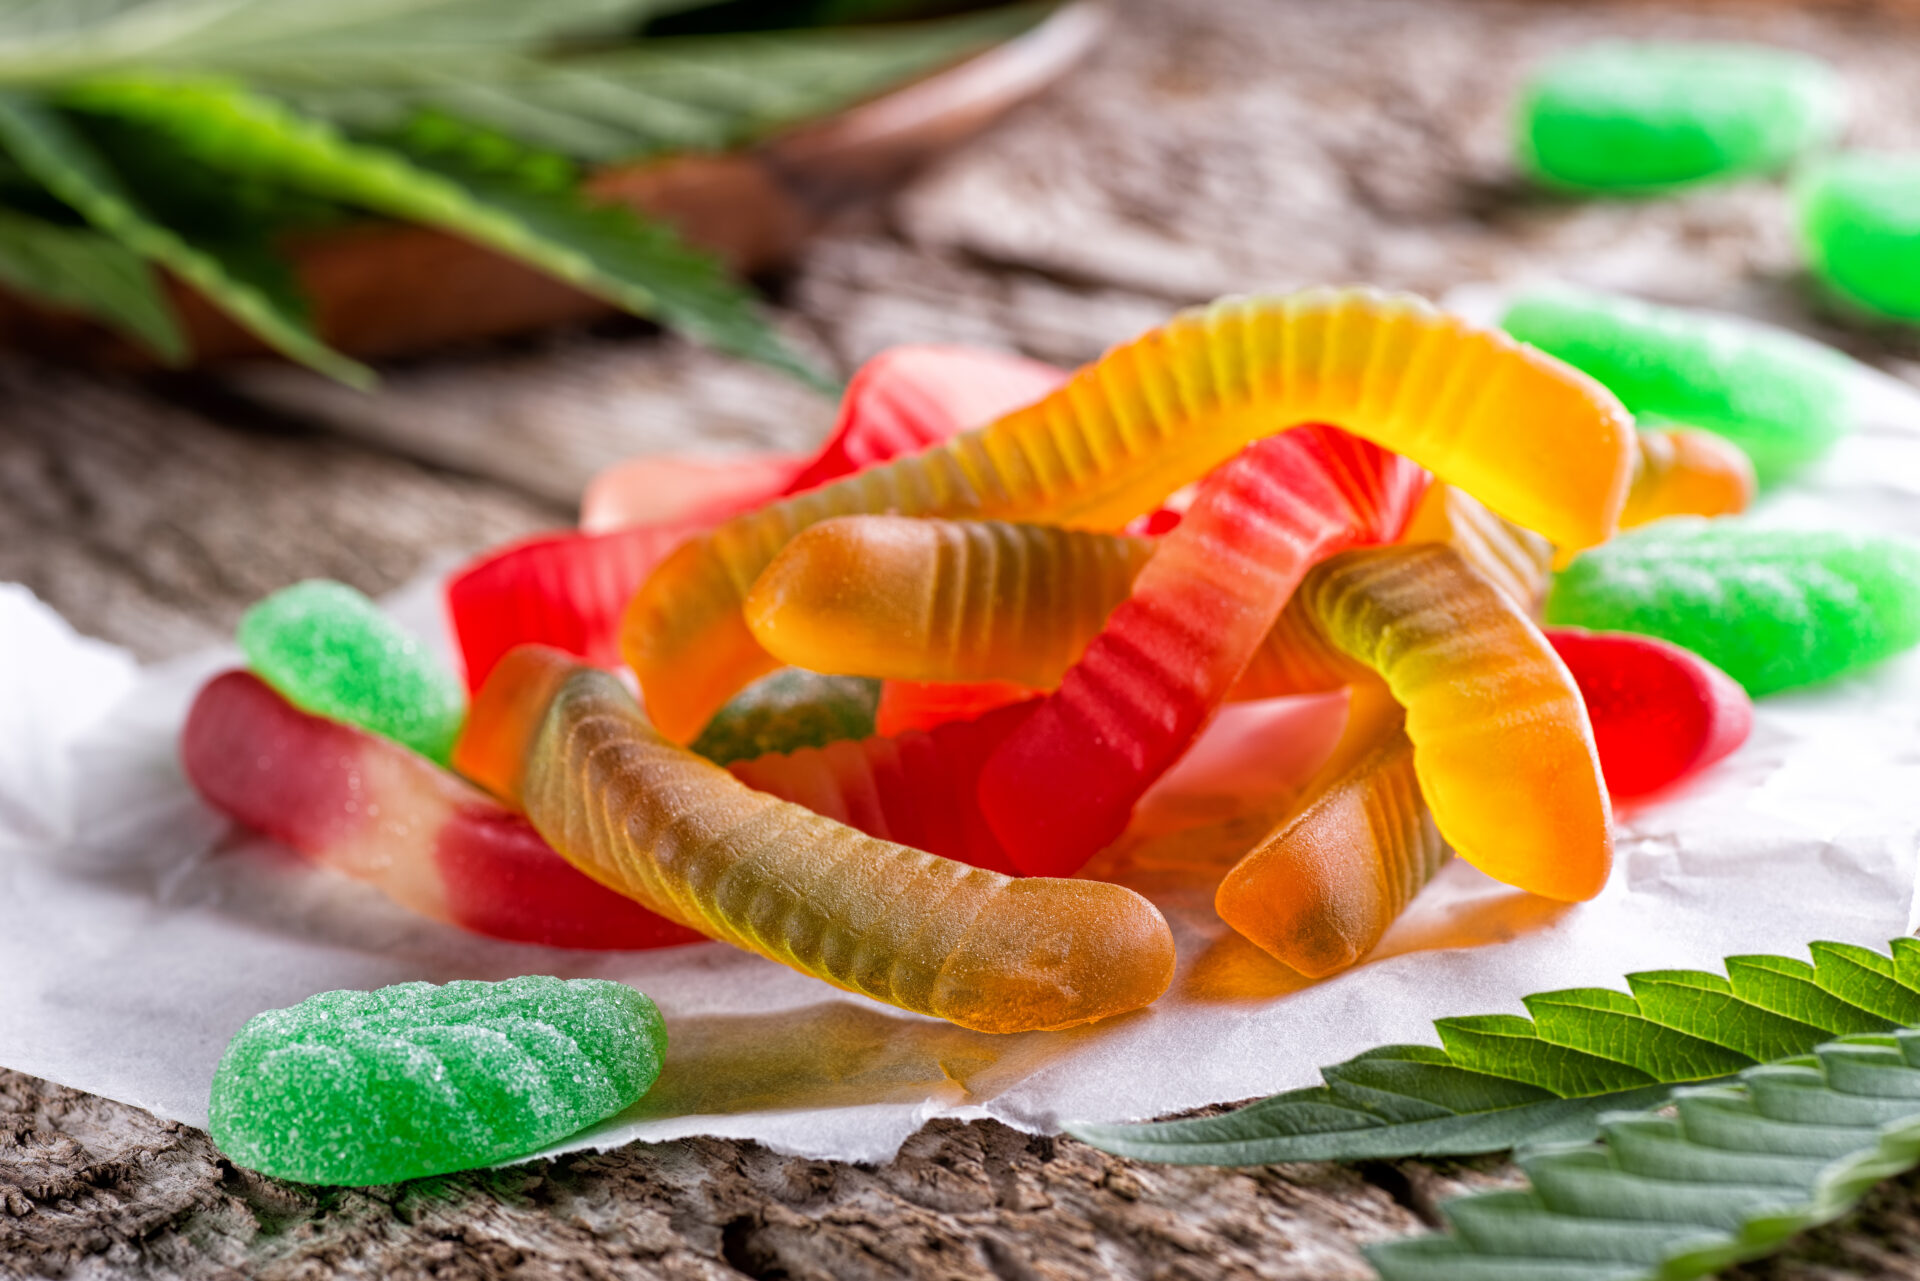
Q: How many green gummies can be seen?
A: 7